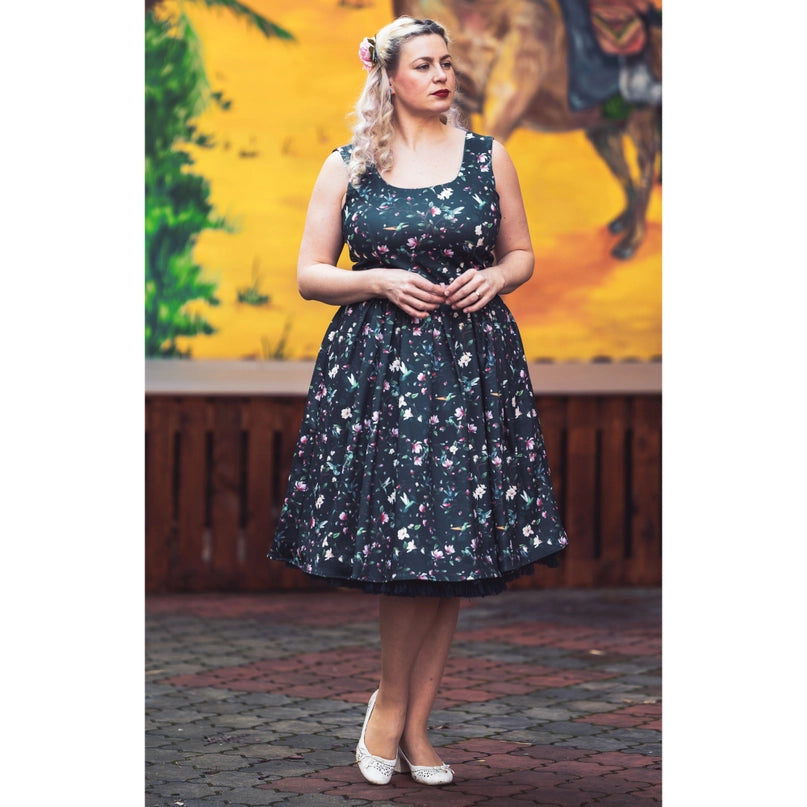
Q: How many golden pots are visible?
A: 0